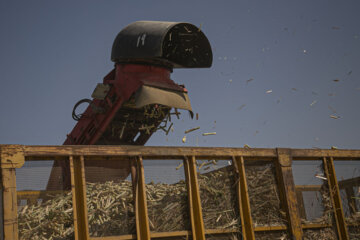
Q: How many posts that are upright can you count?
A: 7